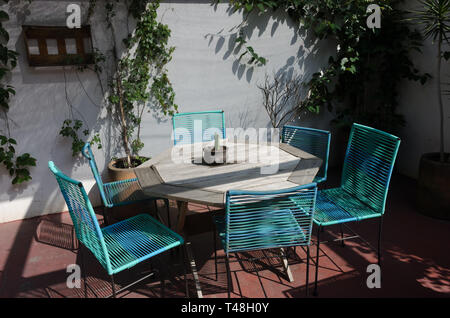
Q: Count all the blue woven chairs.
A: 6